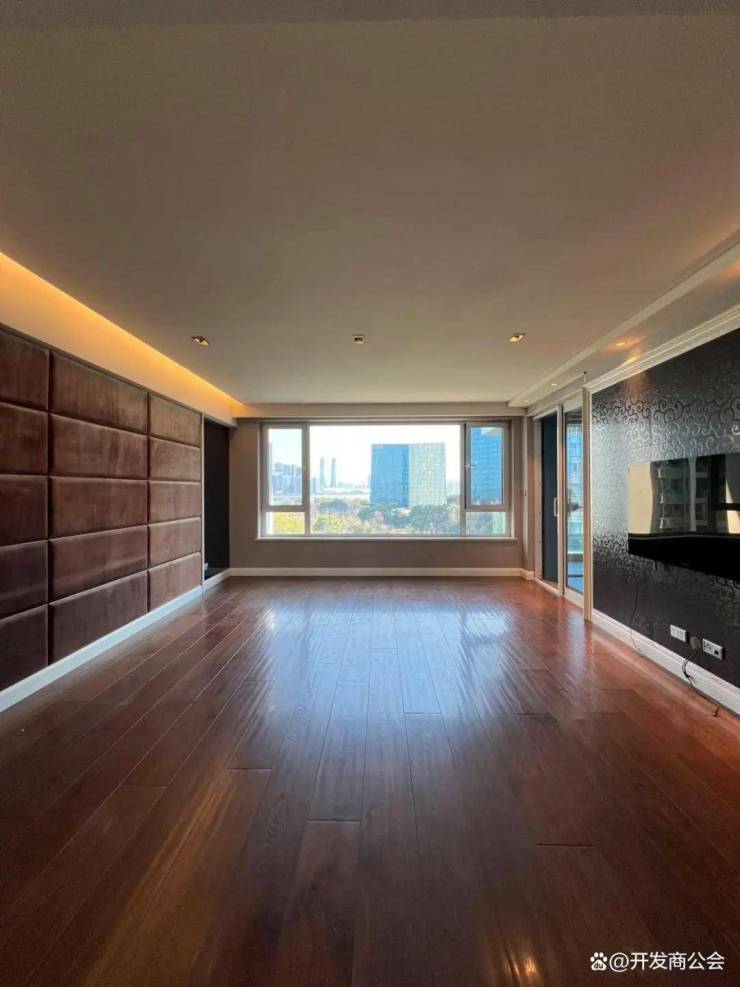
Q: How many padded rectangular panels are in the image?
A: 15